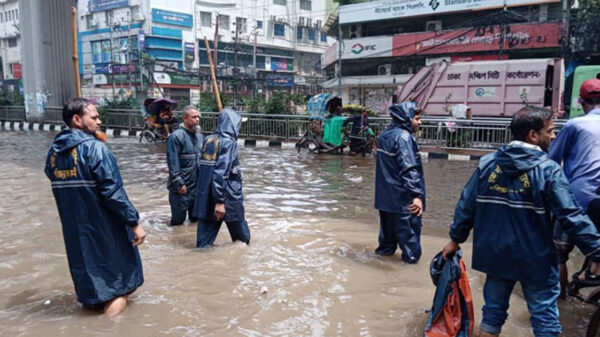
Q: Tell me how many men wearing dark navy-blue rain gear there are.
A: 5